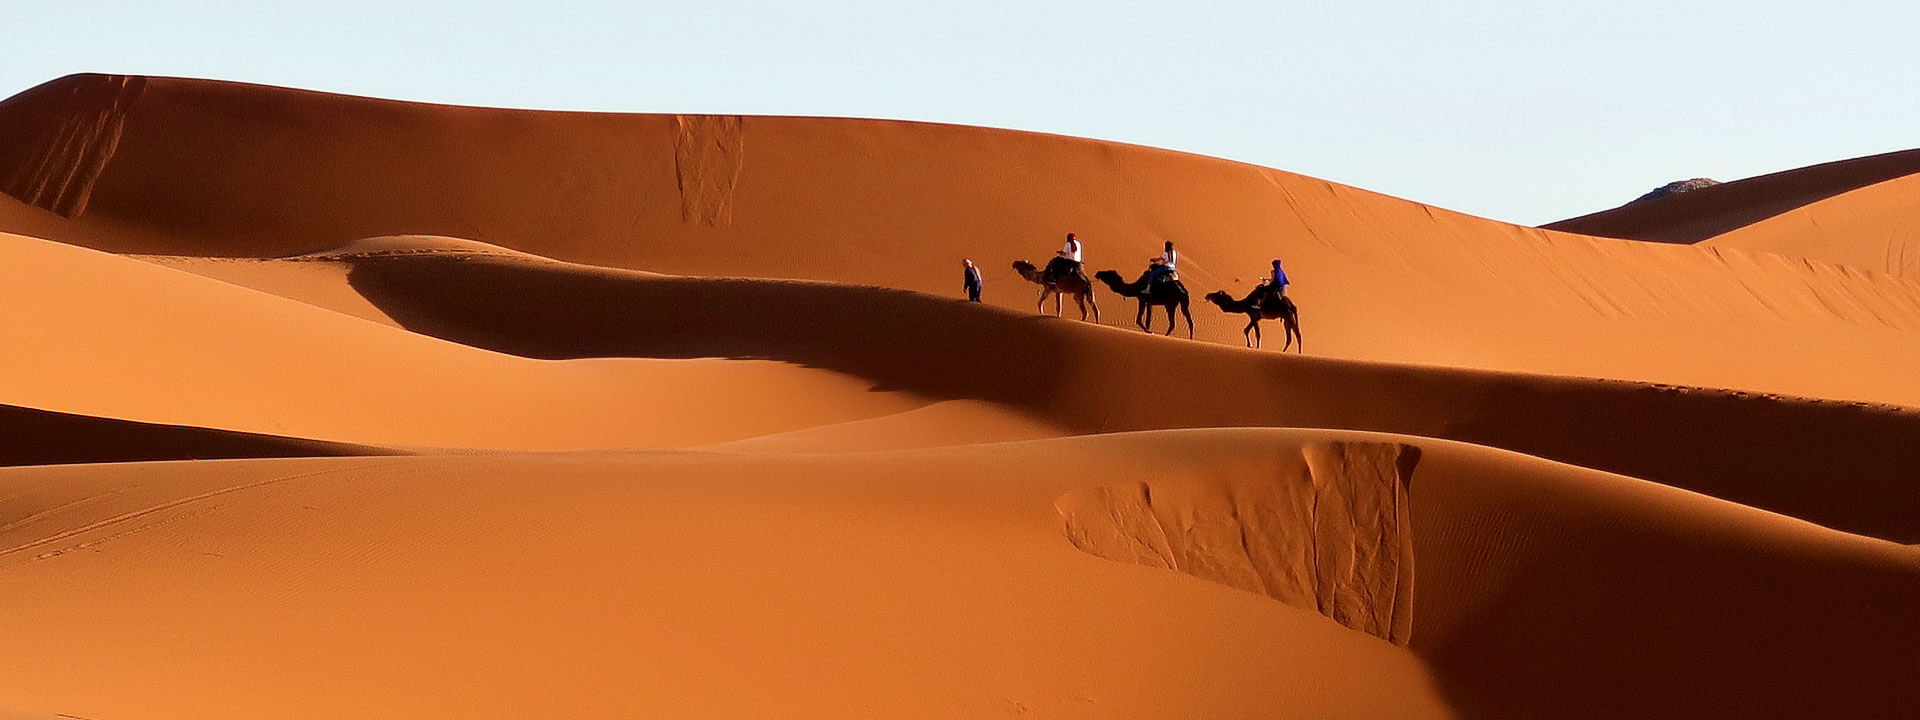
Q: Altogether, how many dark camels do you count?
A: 2